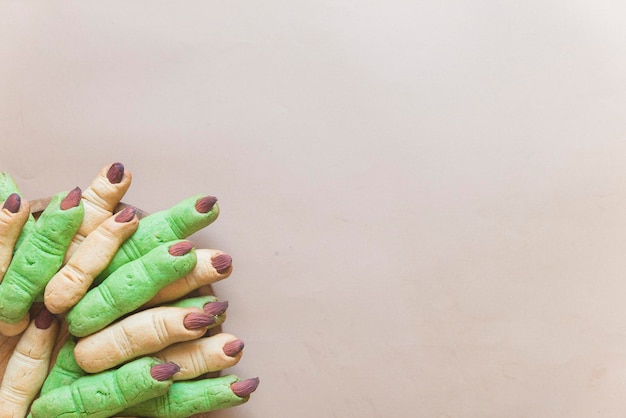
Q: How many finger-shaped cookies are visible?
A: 15